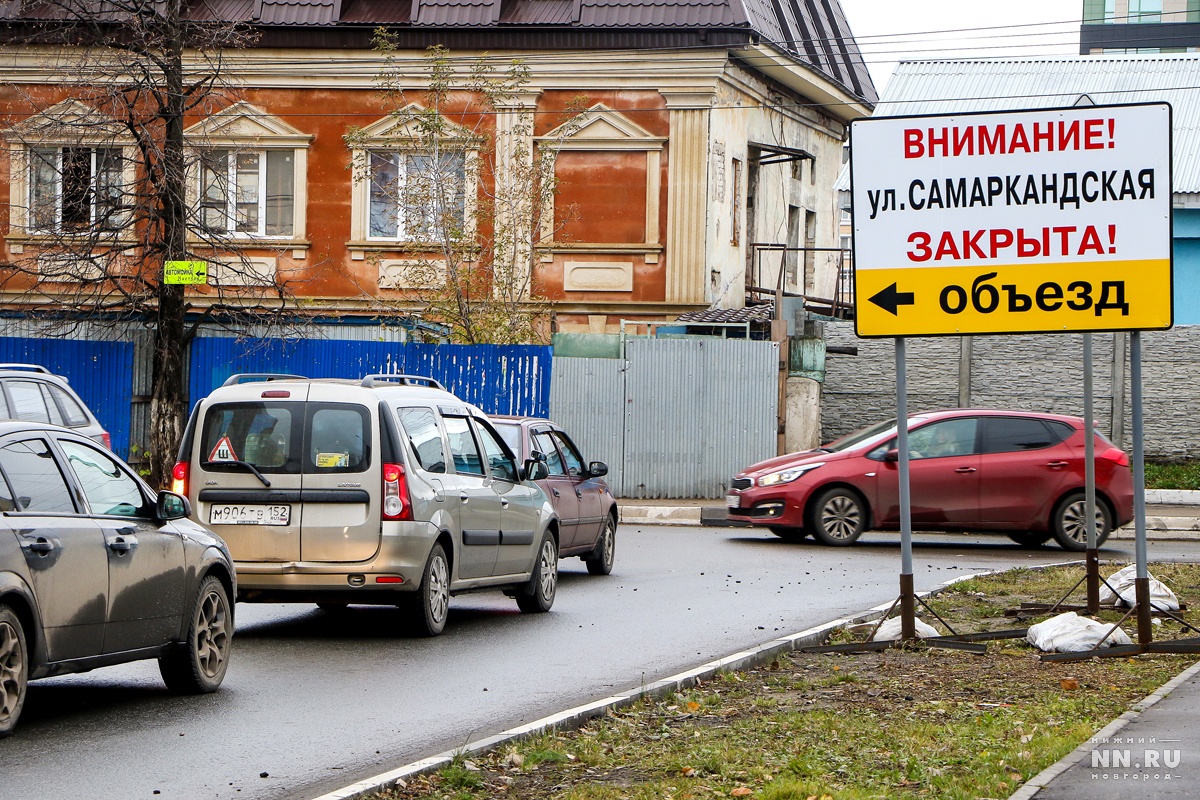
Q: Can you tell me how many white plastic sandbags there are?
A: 3